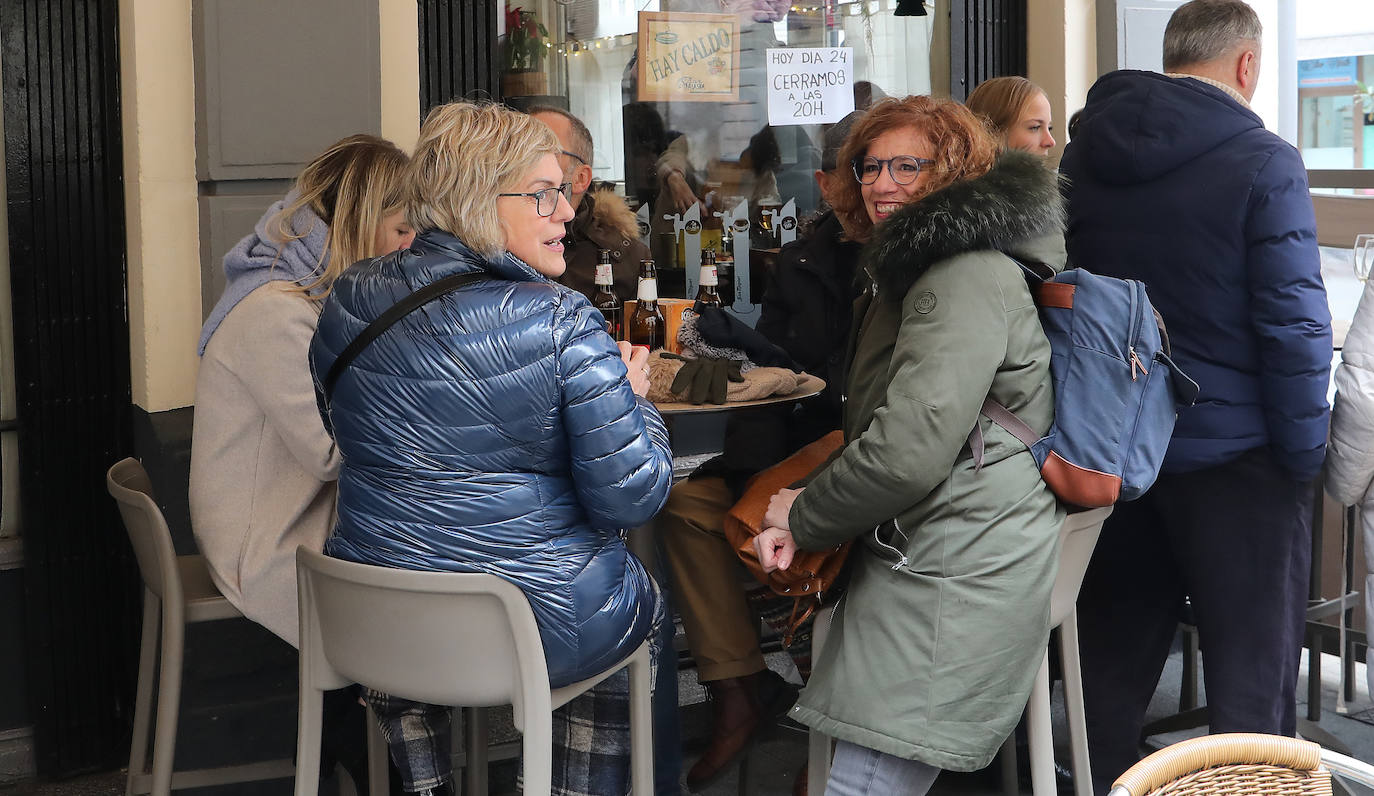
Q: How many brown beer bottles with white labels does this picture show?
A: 3